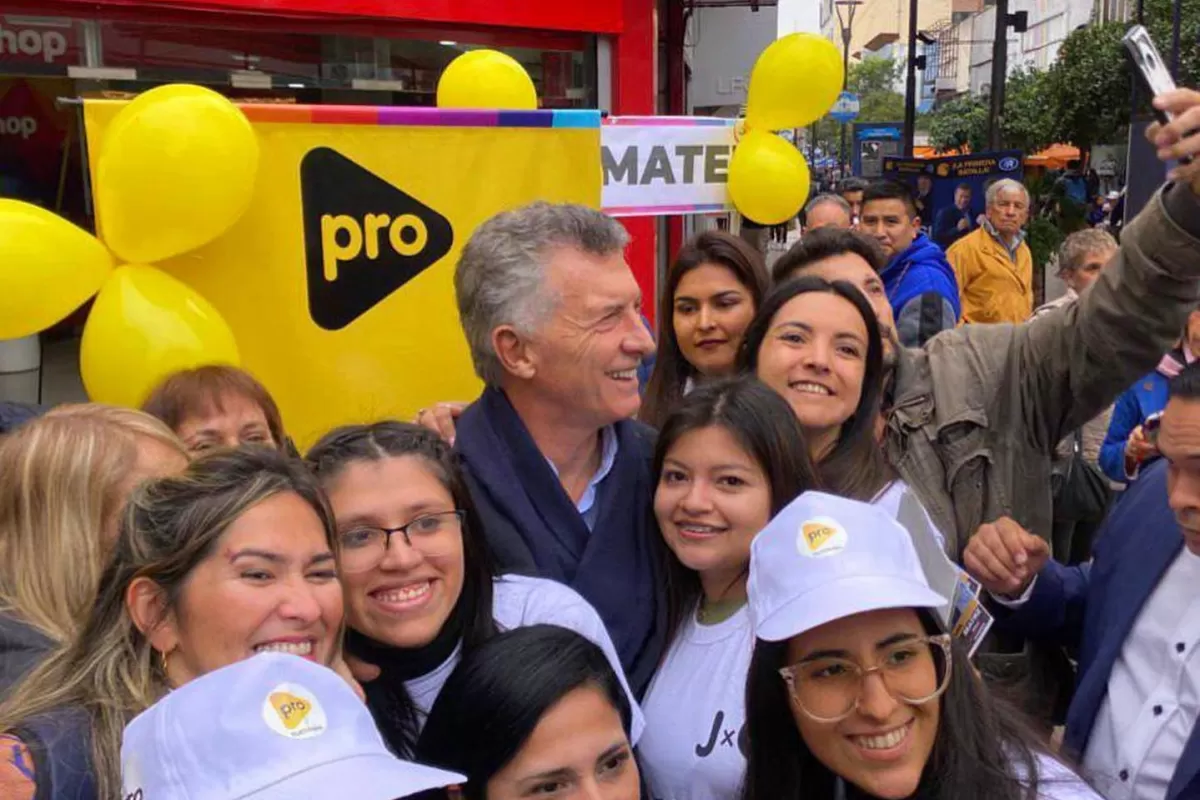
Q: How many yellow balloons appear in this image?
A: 6